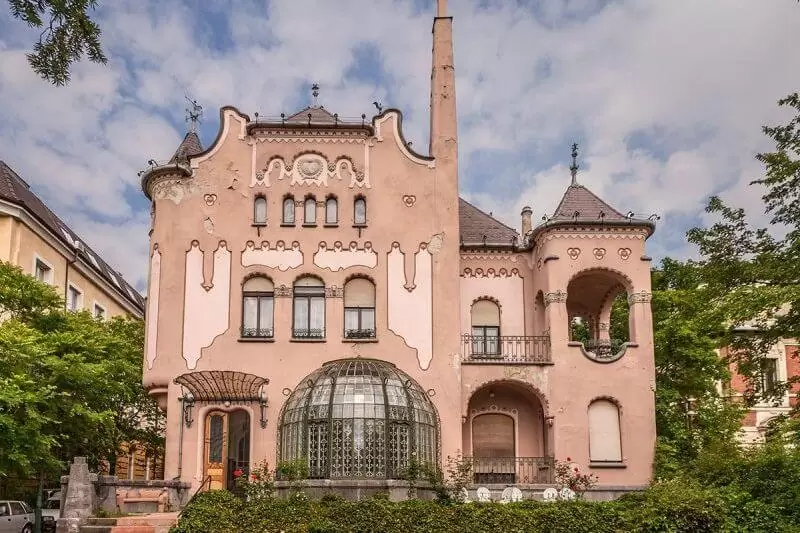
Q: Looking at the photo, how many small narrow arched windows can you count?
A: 5